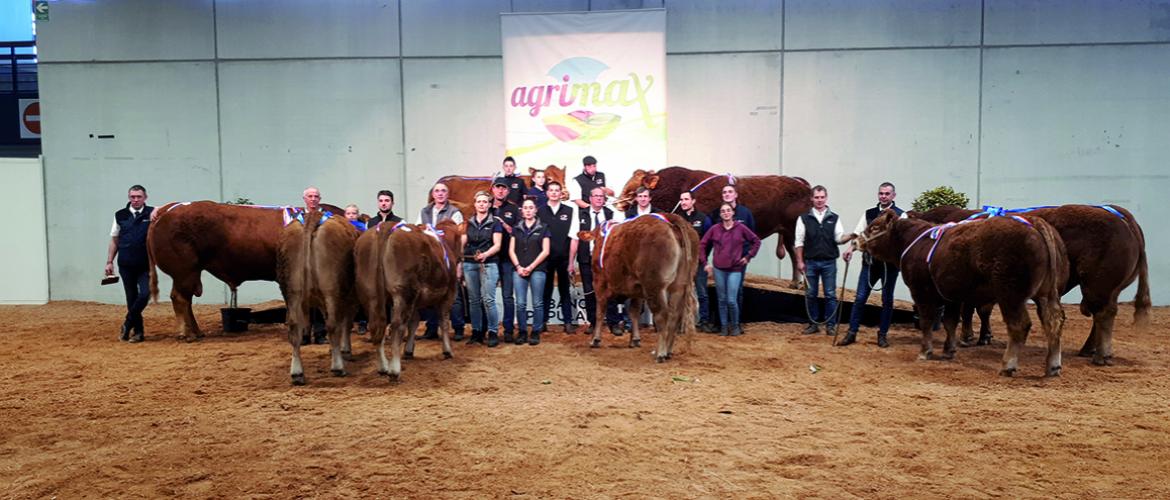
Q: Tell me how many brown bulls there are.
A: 8